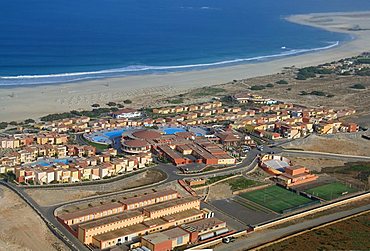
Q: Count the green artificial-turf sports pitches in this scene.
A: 2